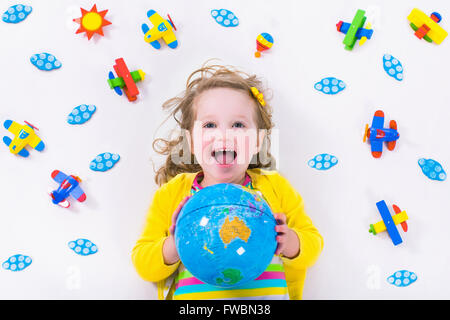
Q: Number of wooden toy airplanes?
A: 8